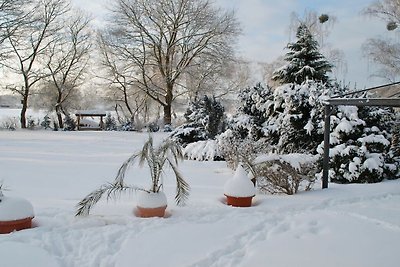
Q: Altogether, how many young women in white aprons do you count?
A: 0